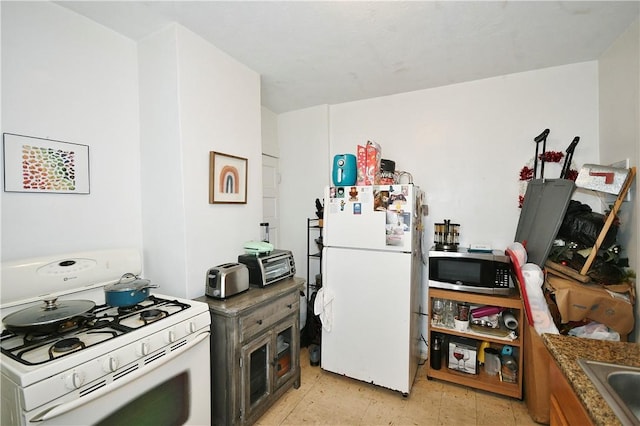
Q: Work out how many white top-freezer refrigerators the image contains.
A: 1